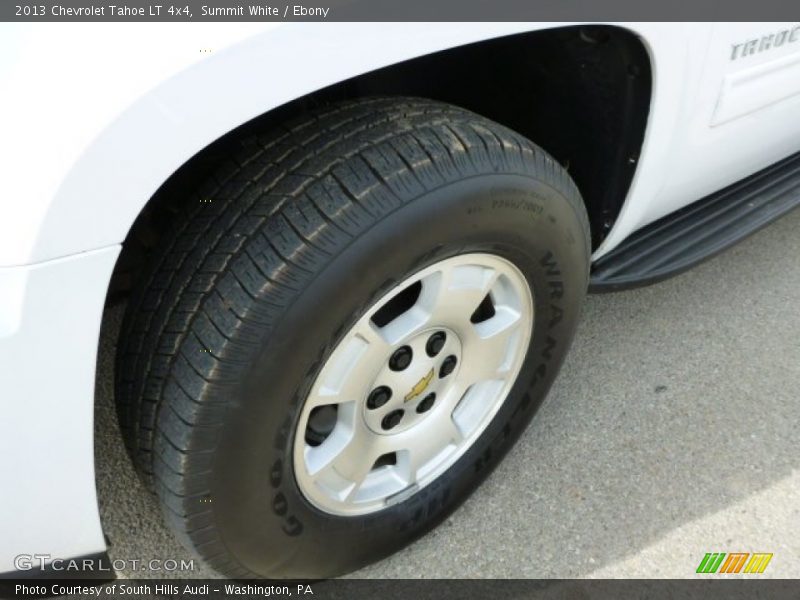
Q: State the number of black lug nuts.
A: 6